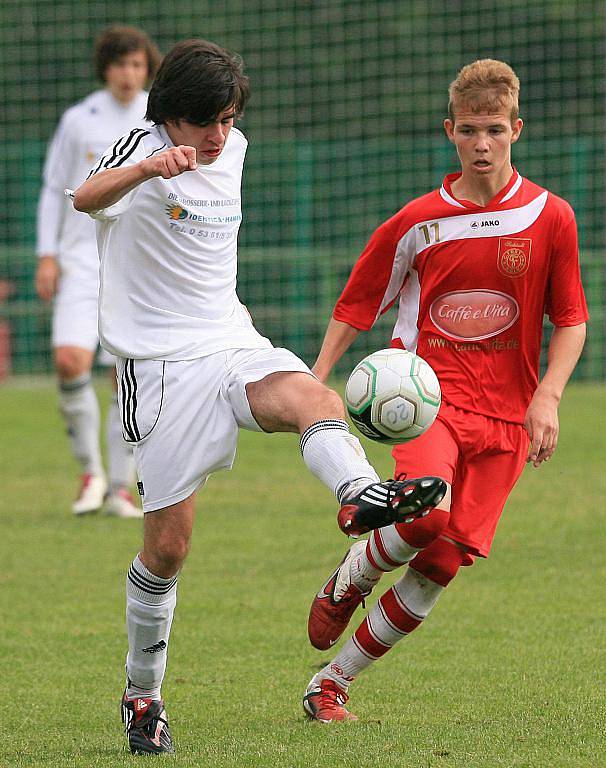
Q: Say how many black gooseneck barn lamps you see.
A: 0